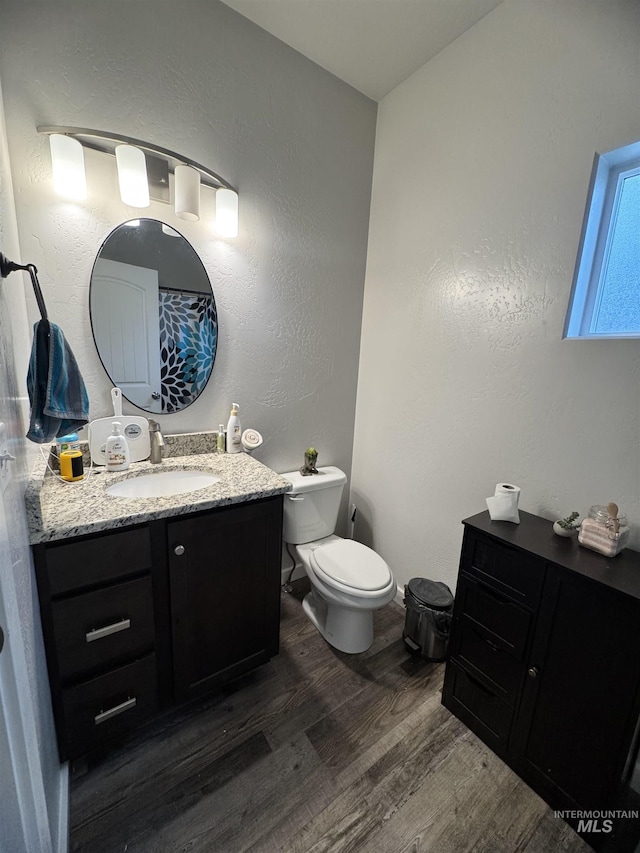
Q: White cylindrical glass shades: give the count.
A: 4